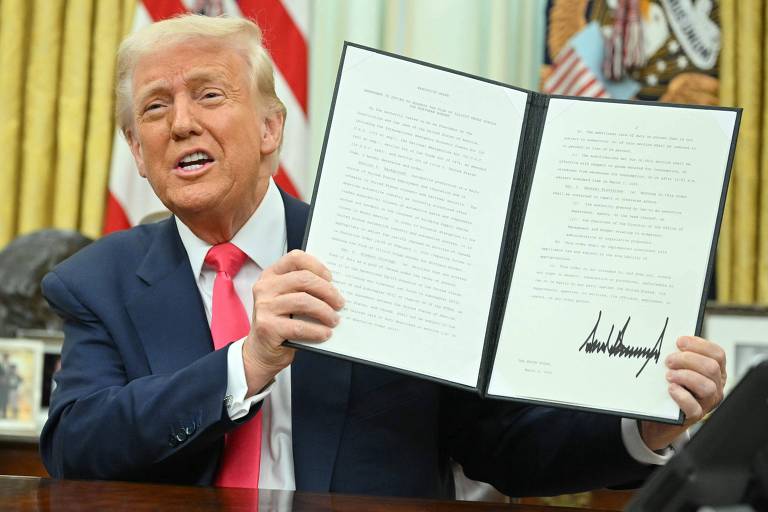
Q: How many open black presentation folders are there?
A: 1